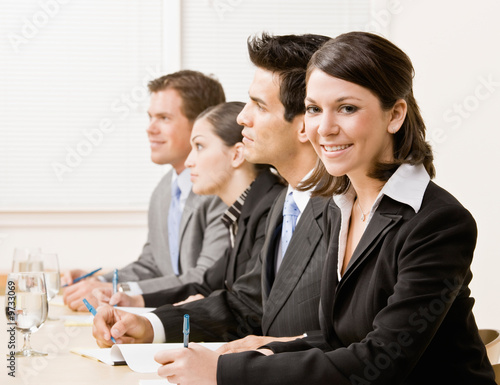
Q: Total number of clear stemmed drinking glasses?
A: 3